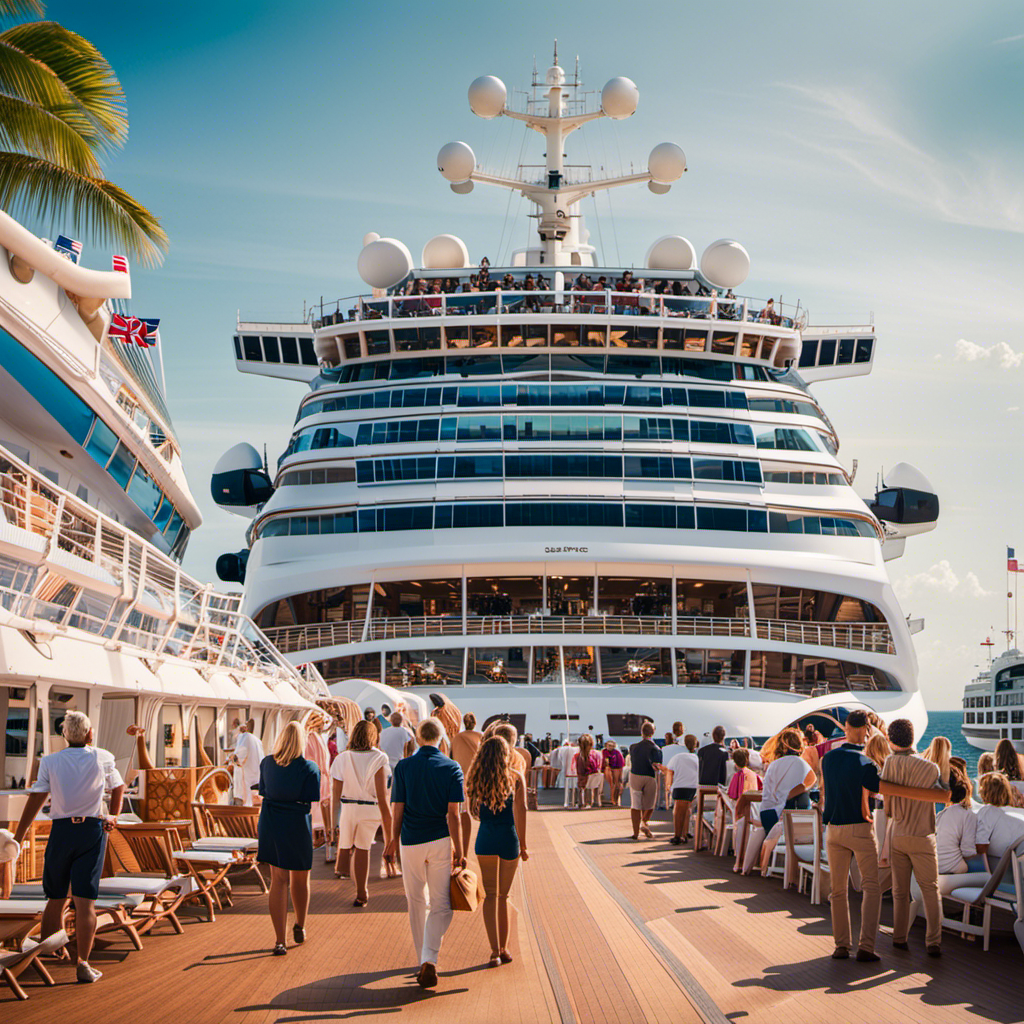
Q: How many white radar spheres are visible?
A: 8